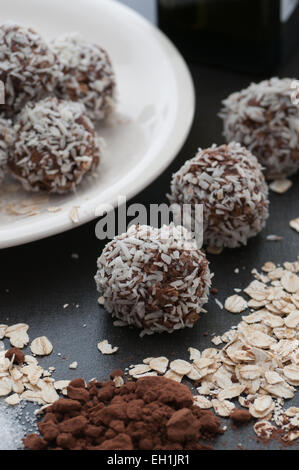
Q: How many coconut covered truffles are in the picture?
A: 7